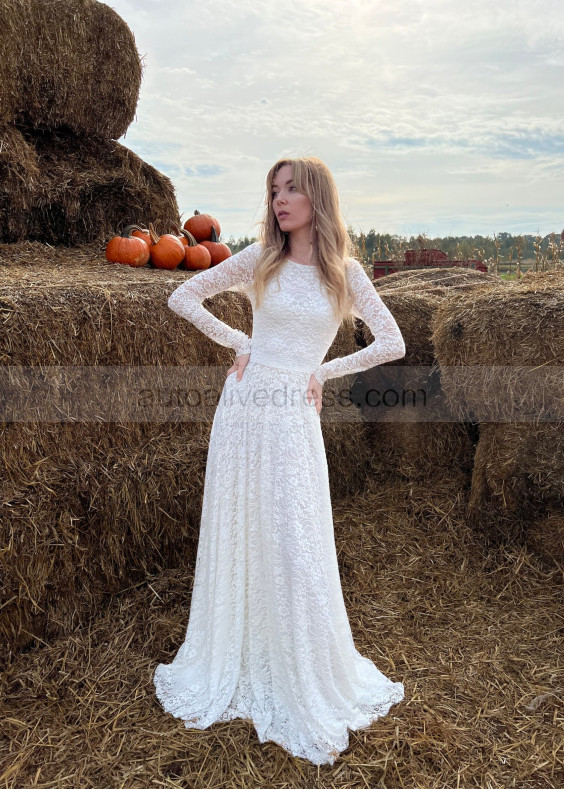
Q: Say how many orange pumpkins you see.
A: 7